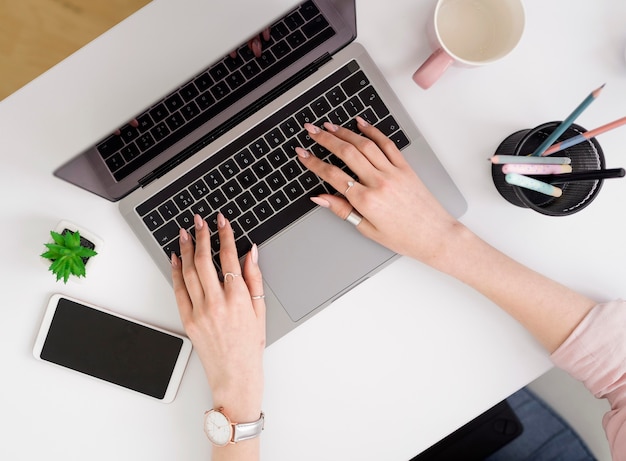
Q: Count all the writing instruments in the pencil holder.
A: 6